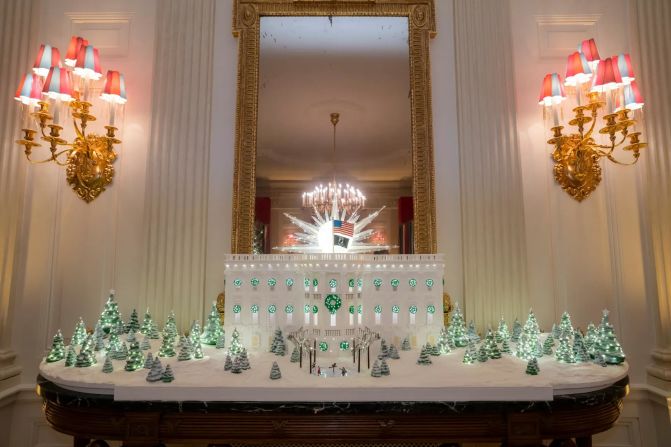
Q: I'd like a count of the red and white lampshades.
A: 12